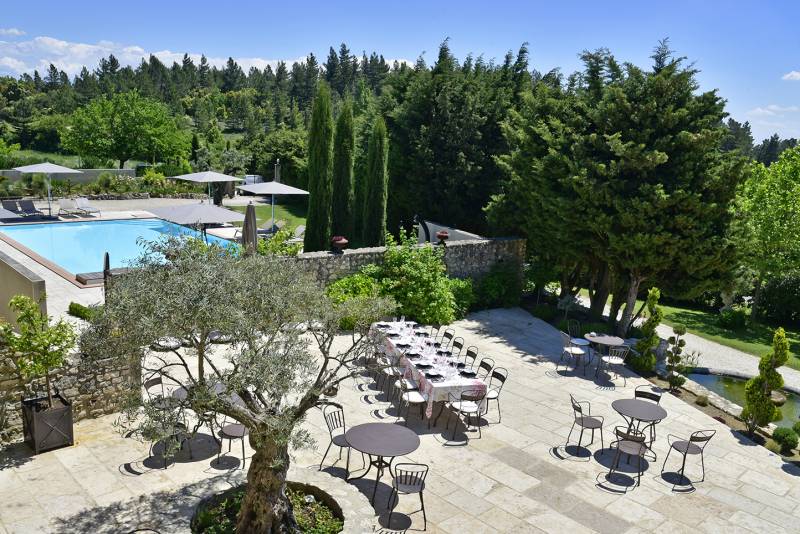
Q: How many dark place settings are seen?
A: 12